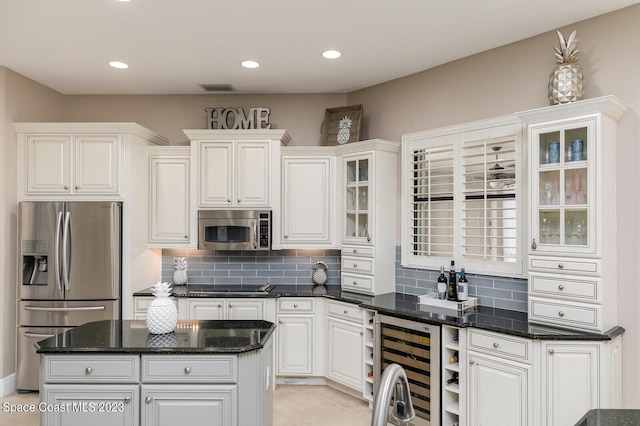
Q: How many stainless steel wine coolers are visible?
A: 1